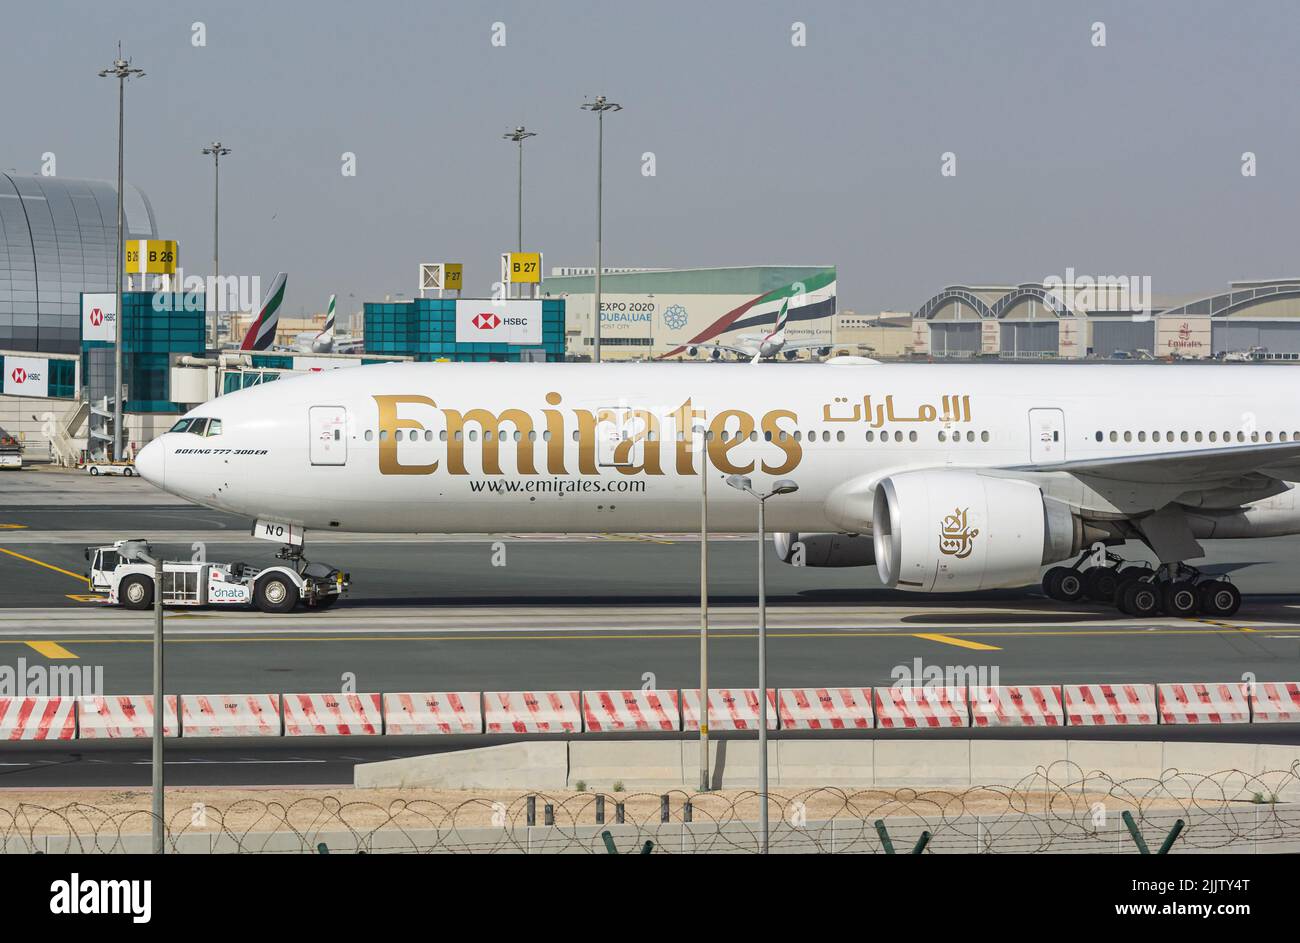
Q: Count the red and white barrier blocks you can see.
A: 14